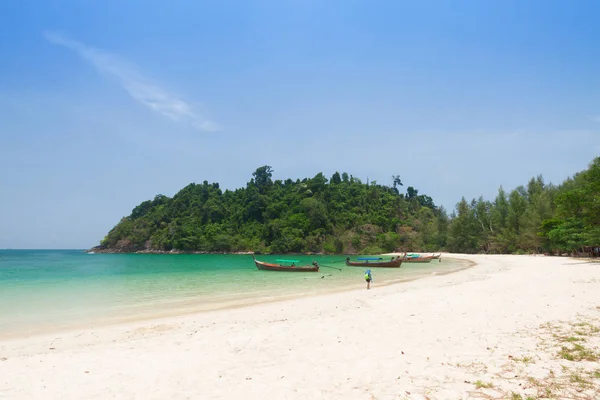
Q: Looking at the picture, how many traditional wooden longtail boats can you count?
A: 4